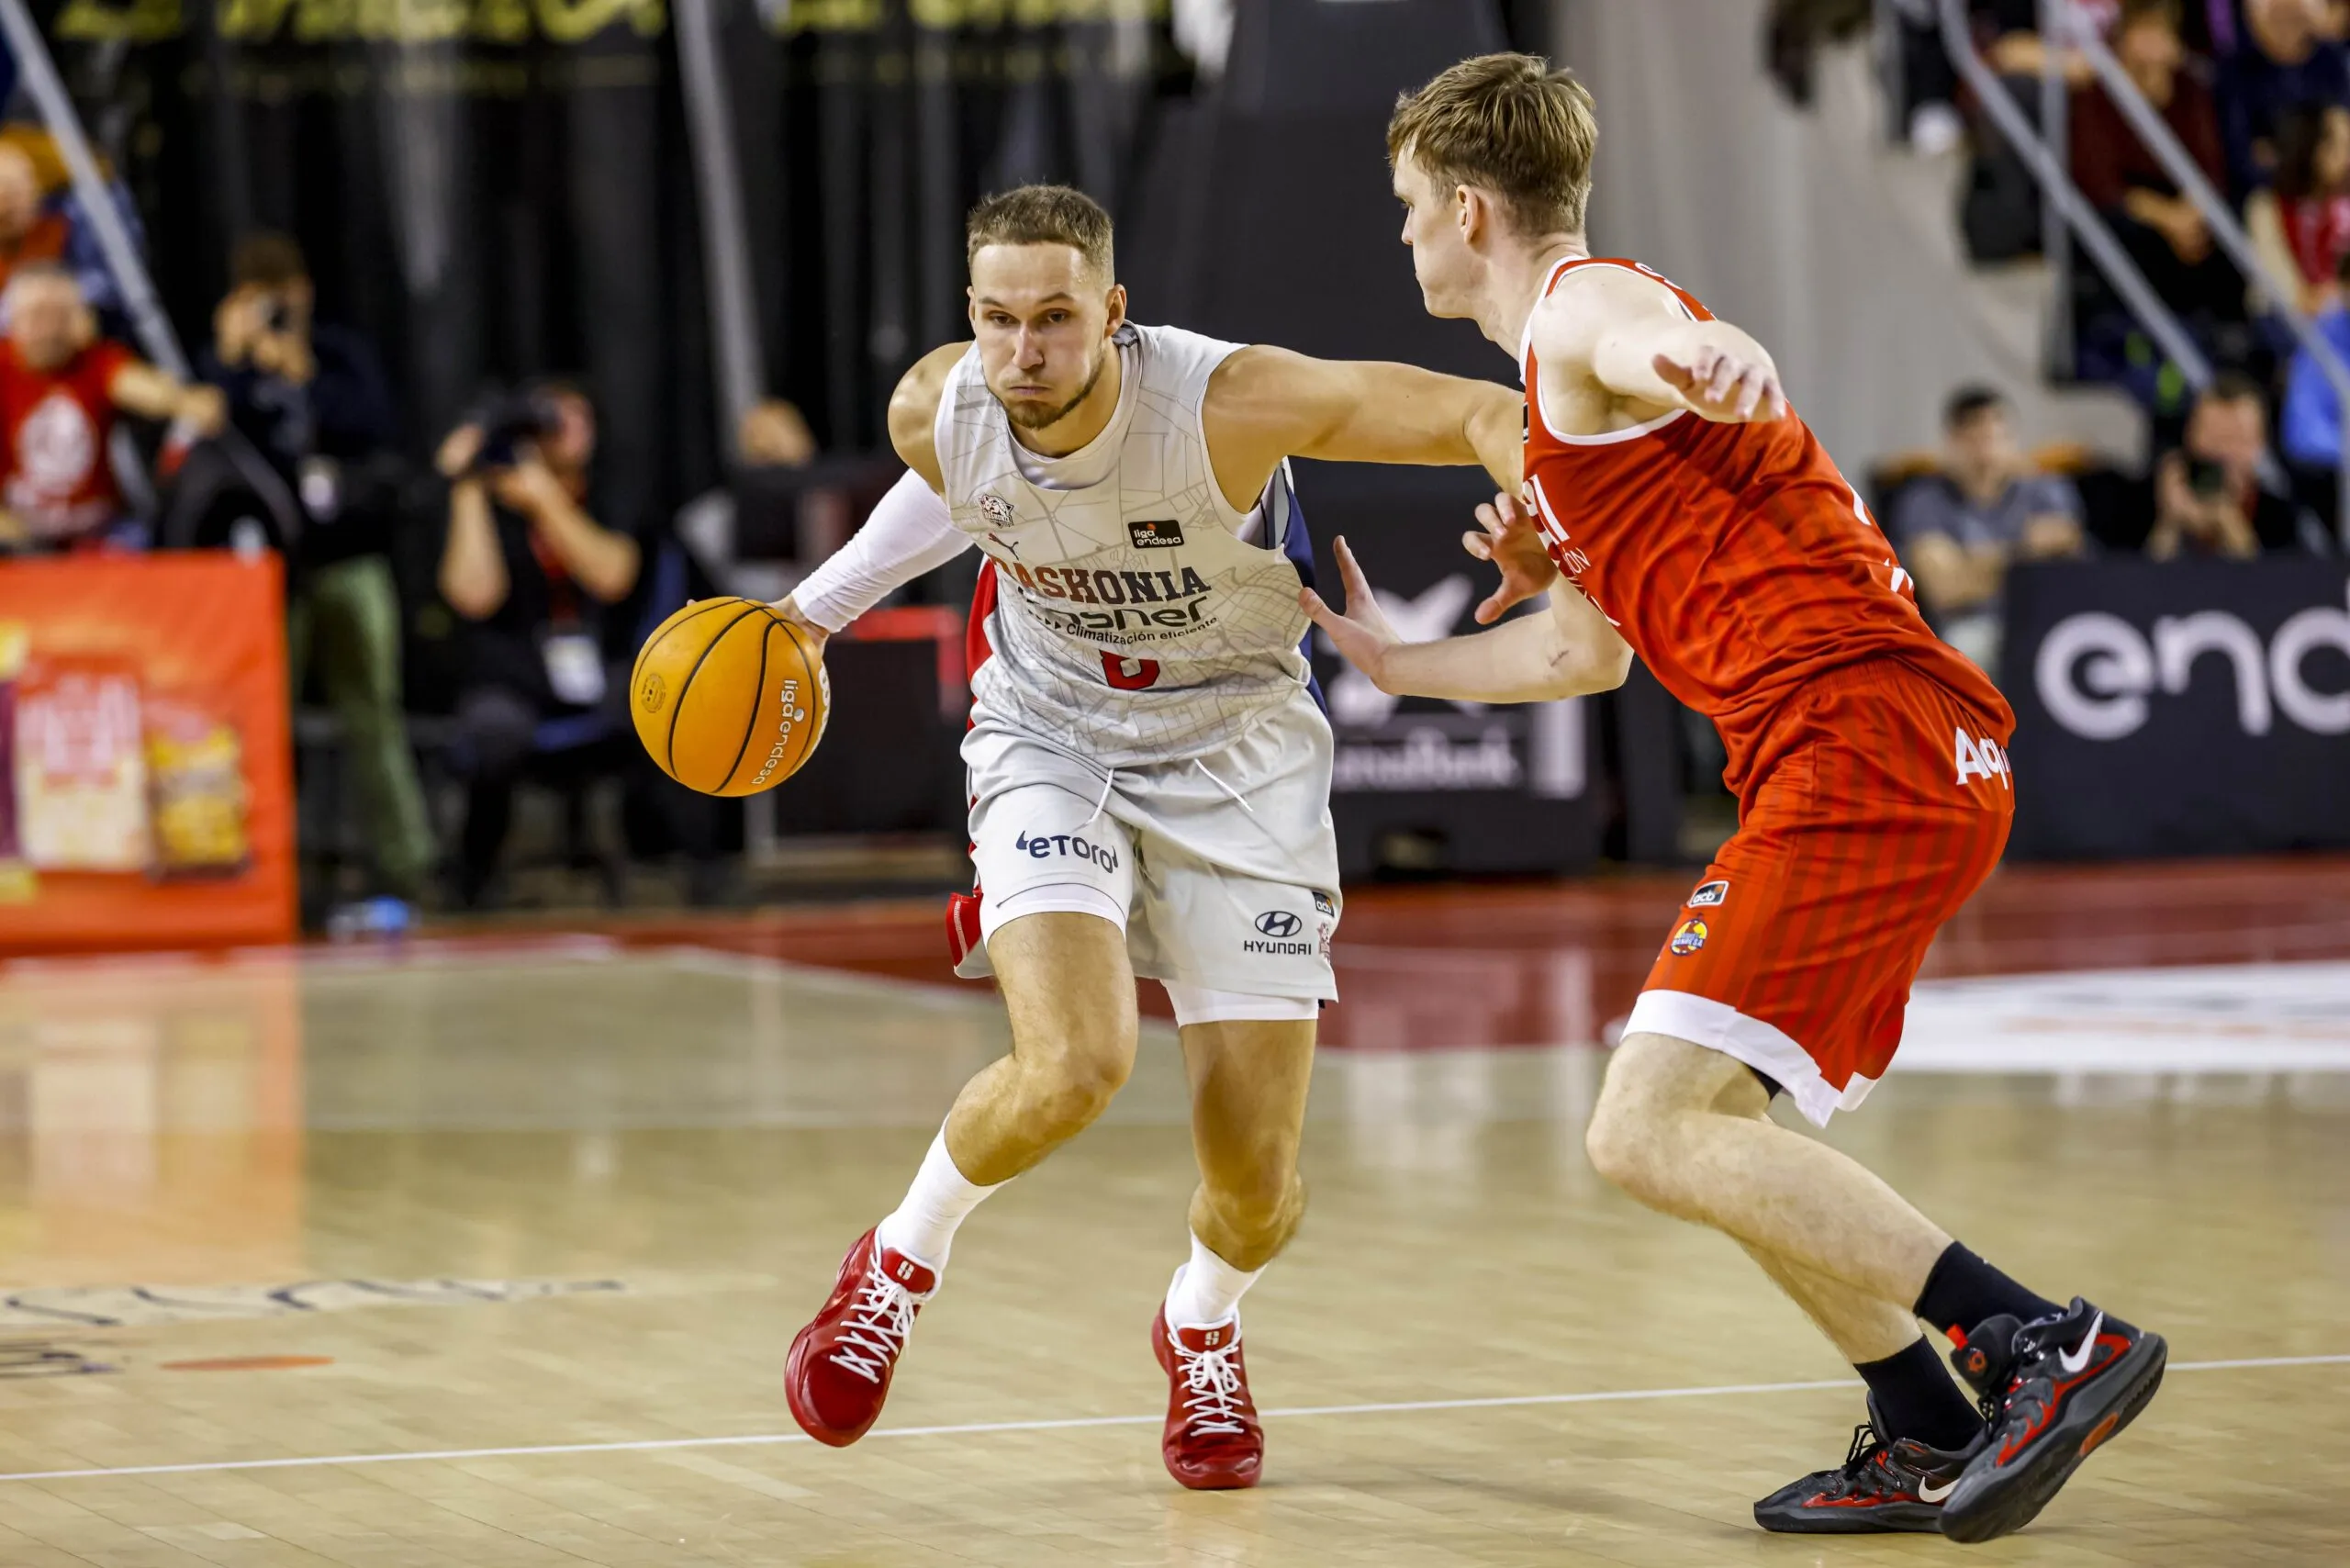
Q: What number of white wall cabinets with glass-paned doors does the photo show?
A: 0